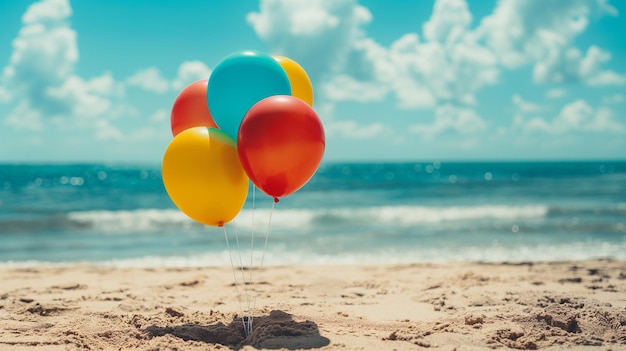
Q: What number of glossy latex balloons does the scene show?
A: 5